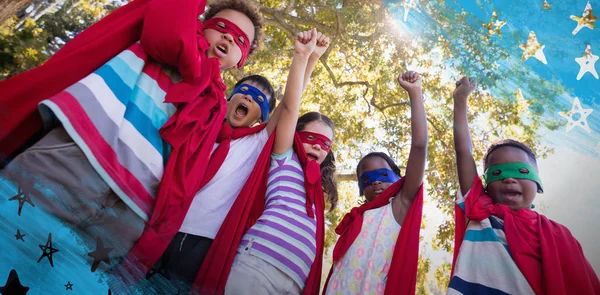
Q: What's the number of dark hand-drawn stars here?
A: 6